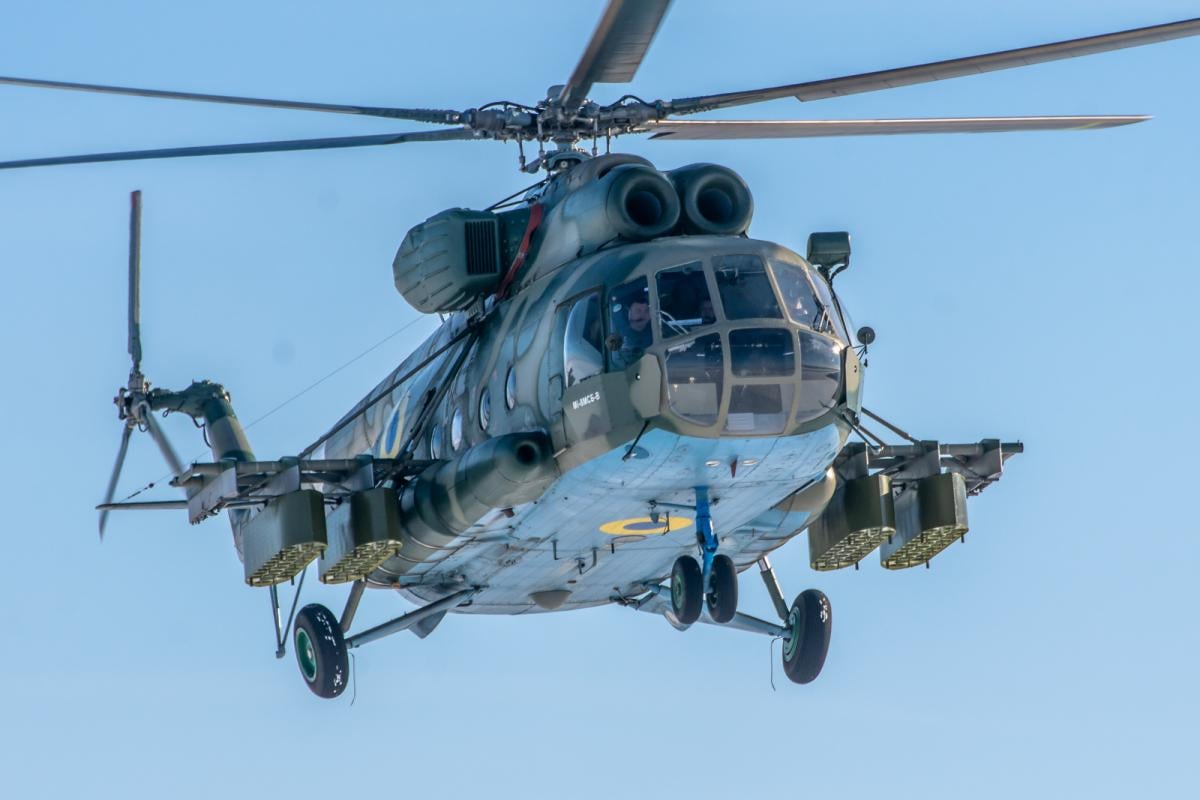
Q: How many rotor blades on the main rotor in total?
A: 5